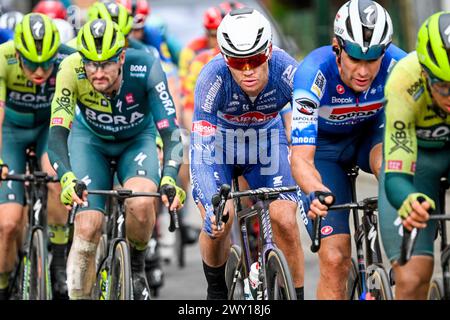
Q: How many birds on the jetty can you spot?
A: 0